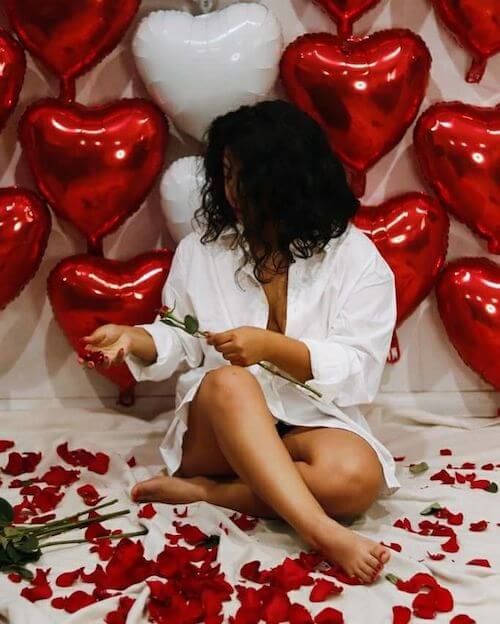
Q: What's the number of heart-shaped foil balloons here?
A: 13